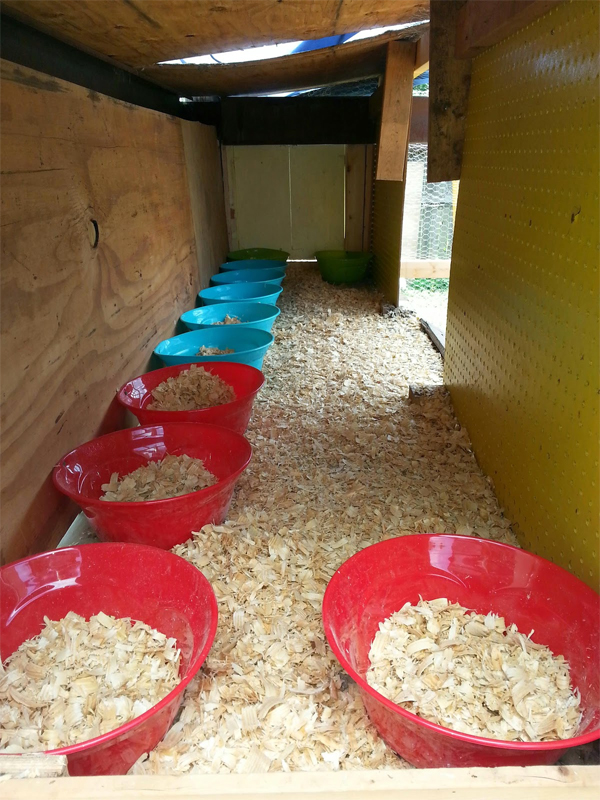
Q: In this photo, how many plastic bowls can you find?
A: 11